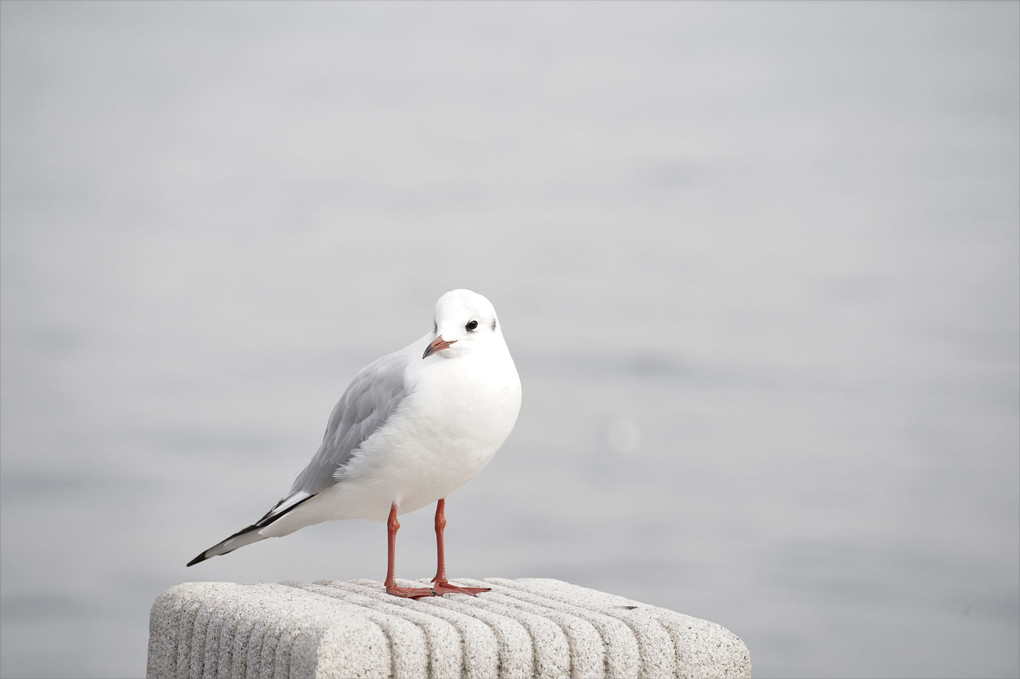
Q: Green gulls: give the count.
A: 0